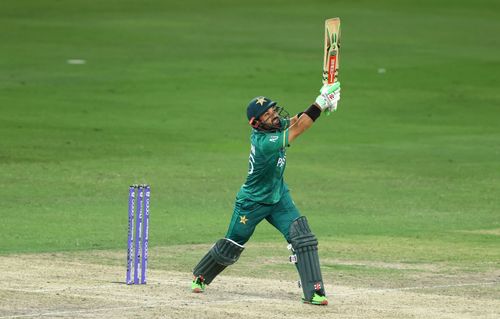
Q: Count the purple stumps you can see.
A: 3